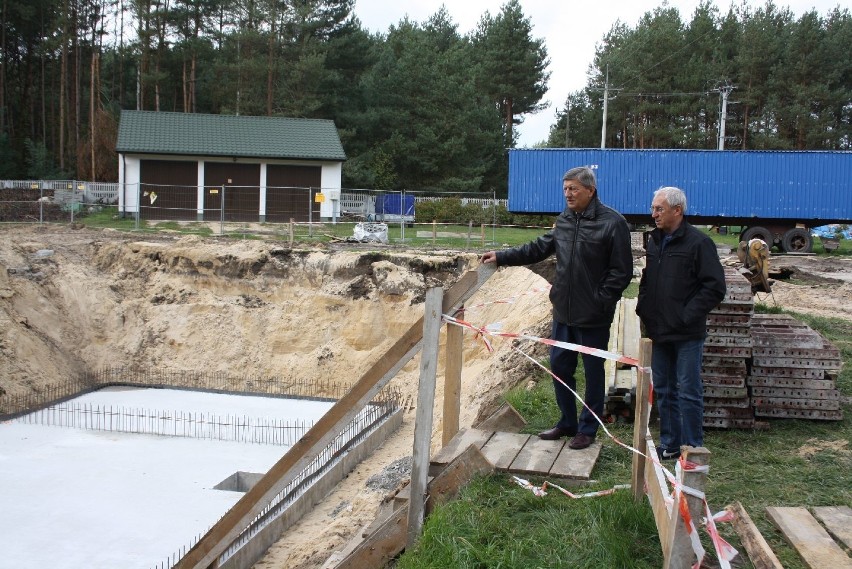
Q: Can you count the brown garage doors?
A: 3